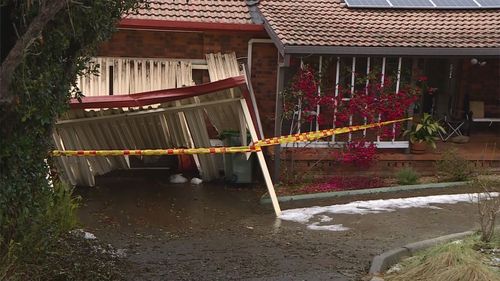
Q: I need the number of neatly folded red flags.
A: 0